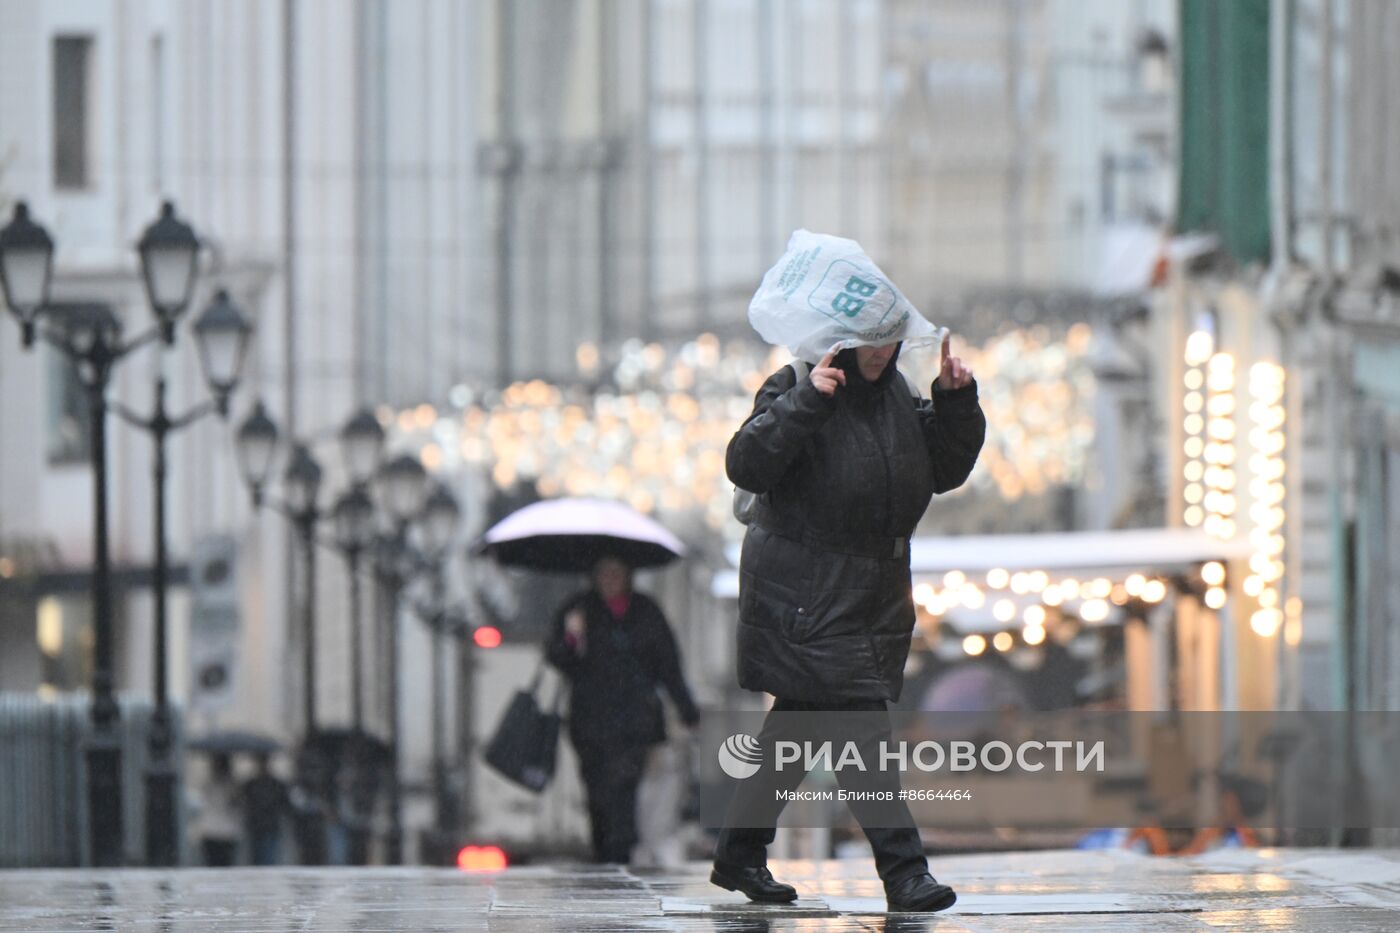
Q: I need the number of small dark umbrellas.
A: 2